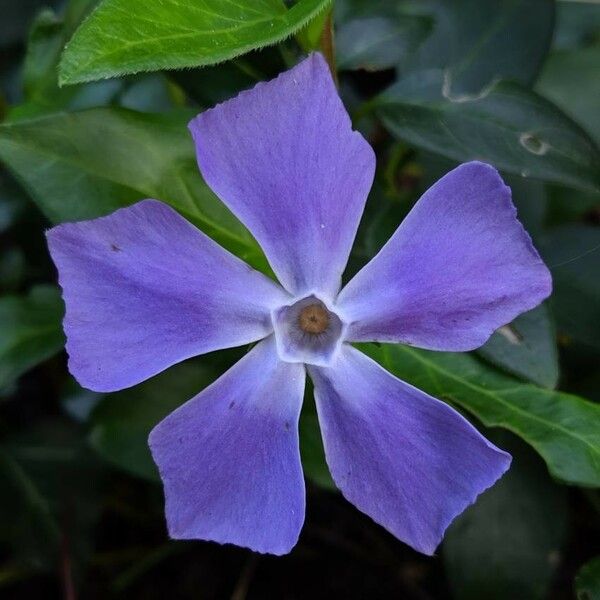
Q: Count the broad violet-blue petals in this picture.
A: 5